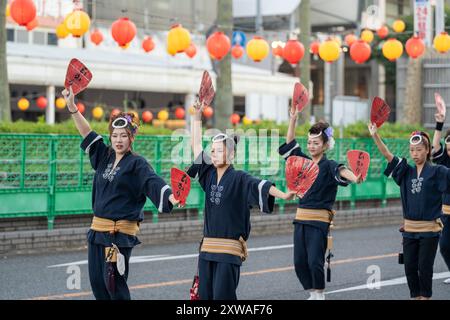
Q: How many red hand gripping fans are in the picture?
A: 8